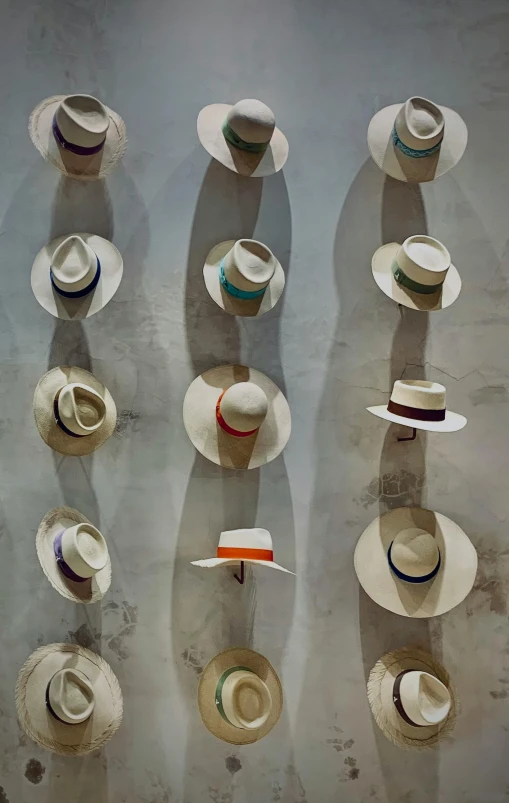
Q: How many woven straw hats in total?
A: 15